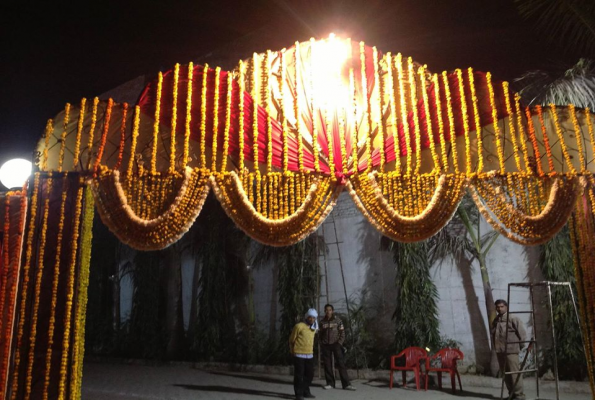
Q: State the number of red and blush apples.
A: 0